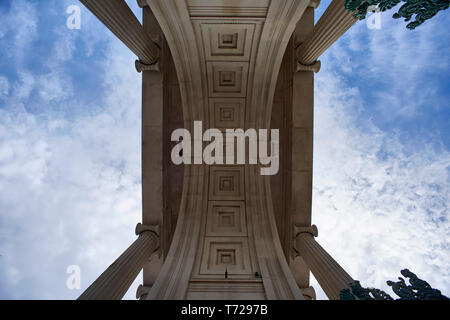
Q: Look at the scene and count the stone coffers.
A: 7